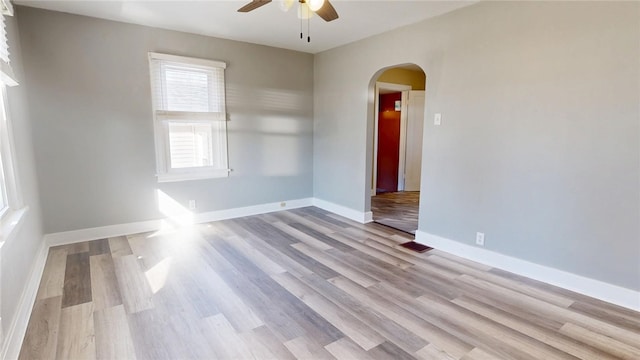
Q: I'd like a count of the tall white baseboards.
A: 4